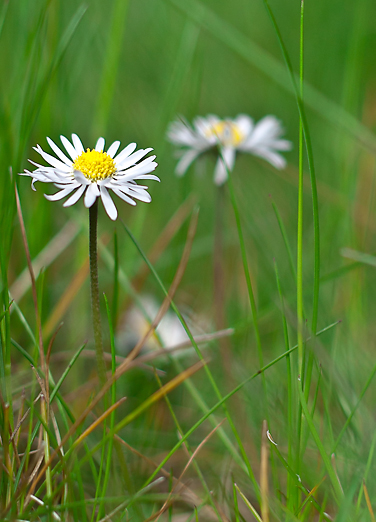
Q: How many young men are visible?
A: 0